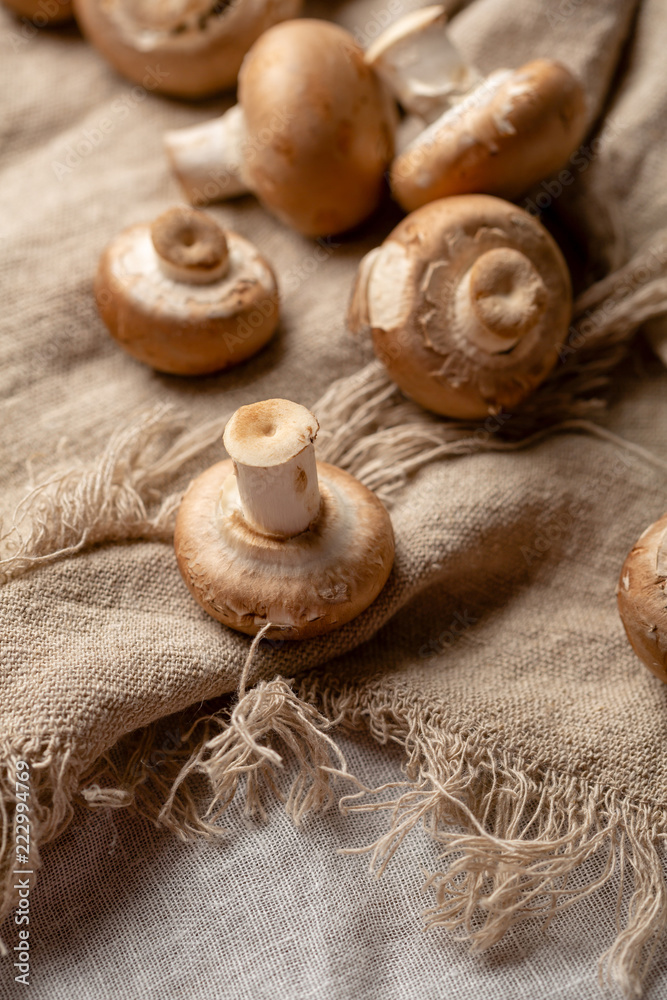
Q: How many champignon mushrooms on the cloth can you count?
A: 8